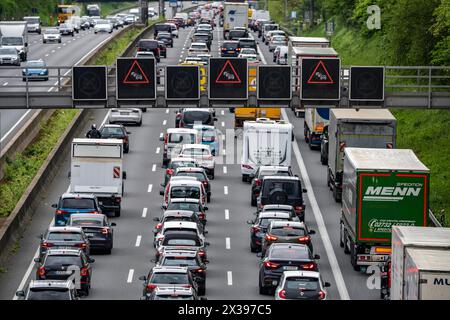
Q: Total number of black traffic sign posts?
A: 7